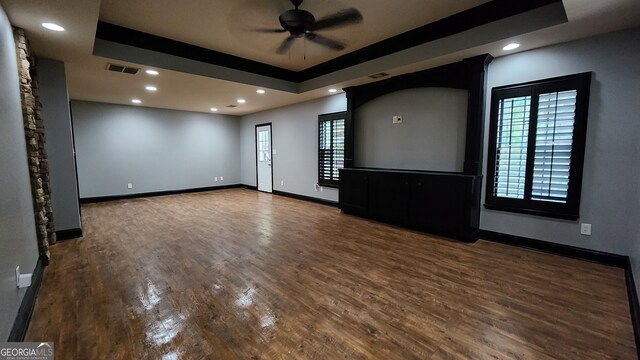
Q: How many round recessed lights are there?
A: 9